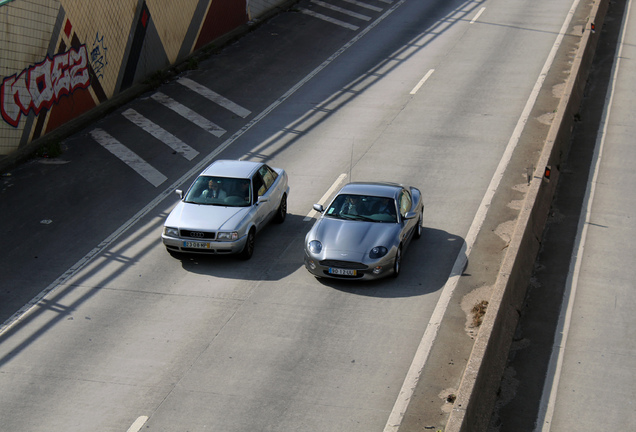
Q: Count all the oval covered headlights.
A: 2